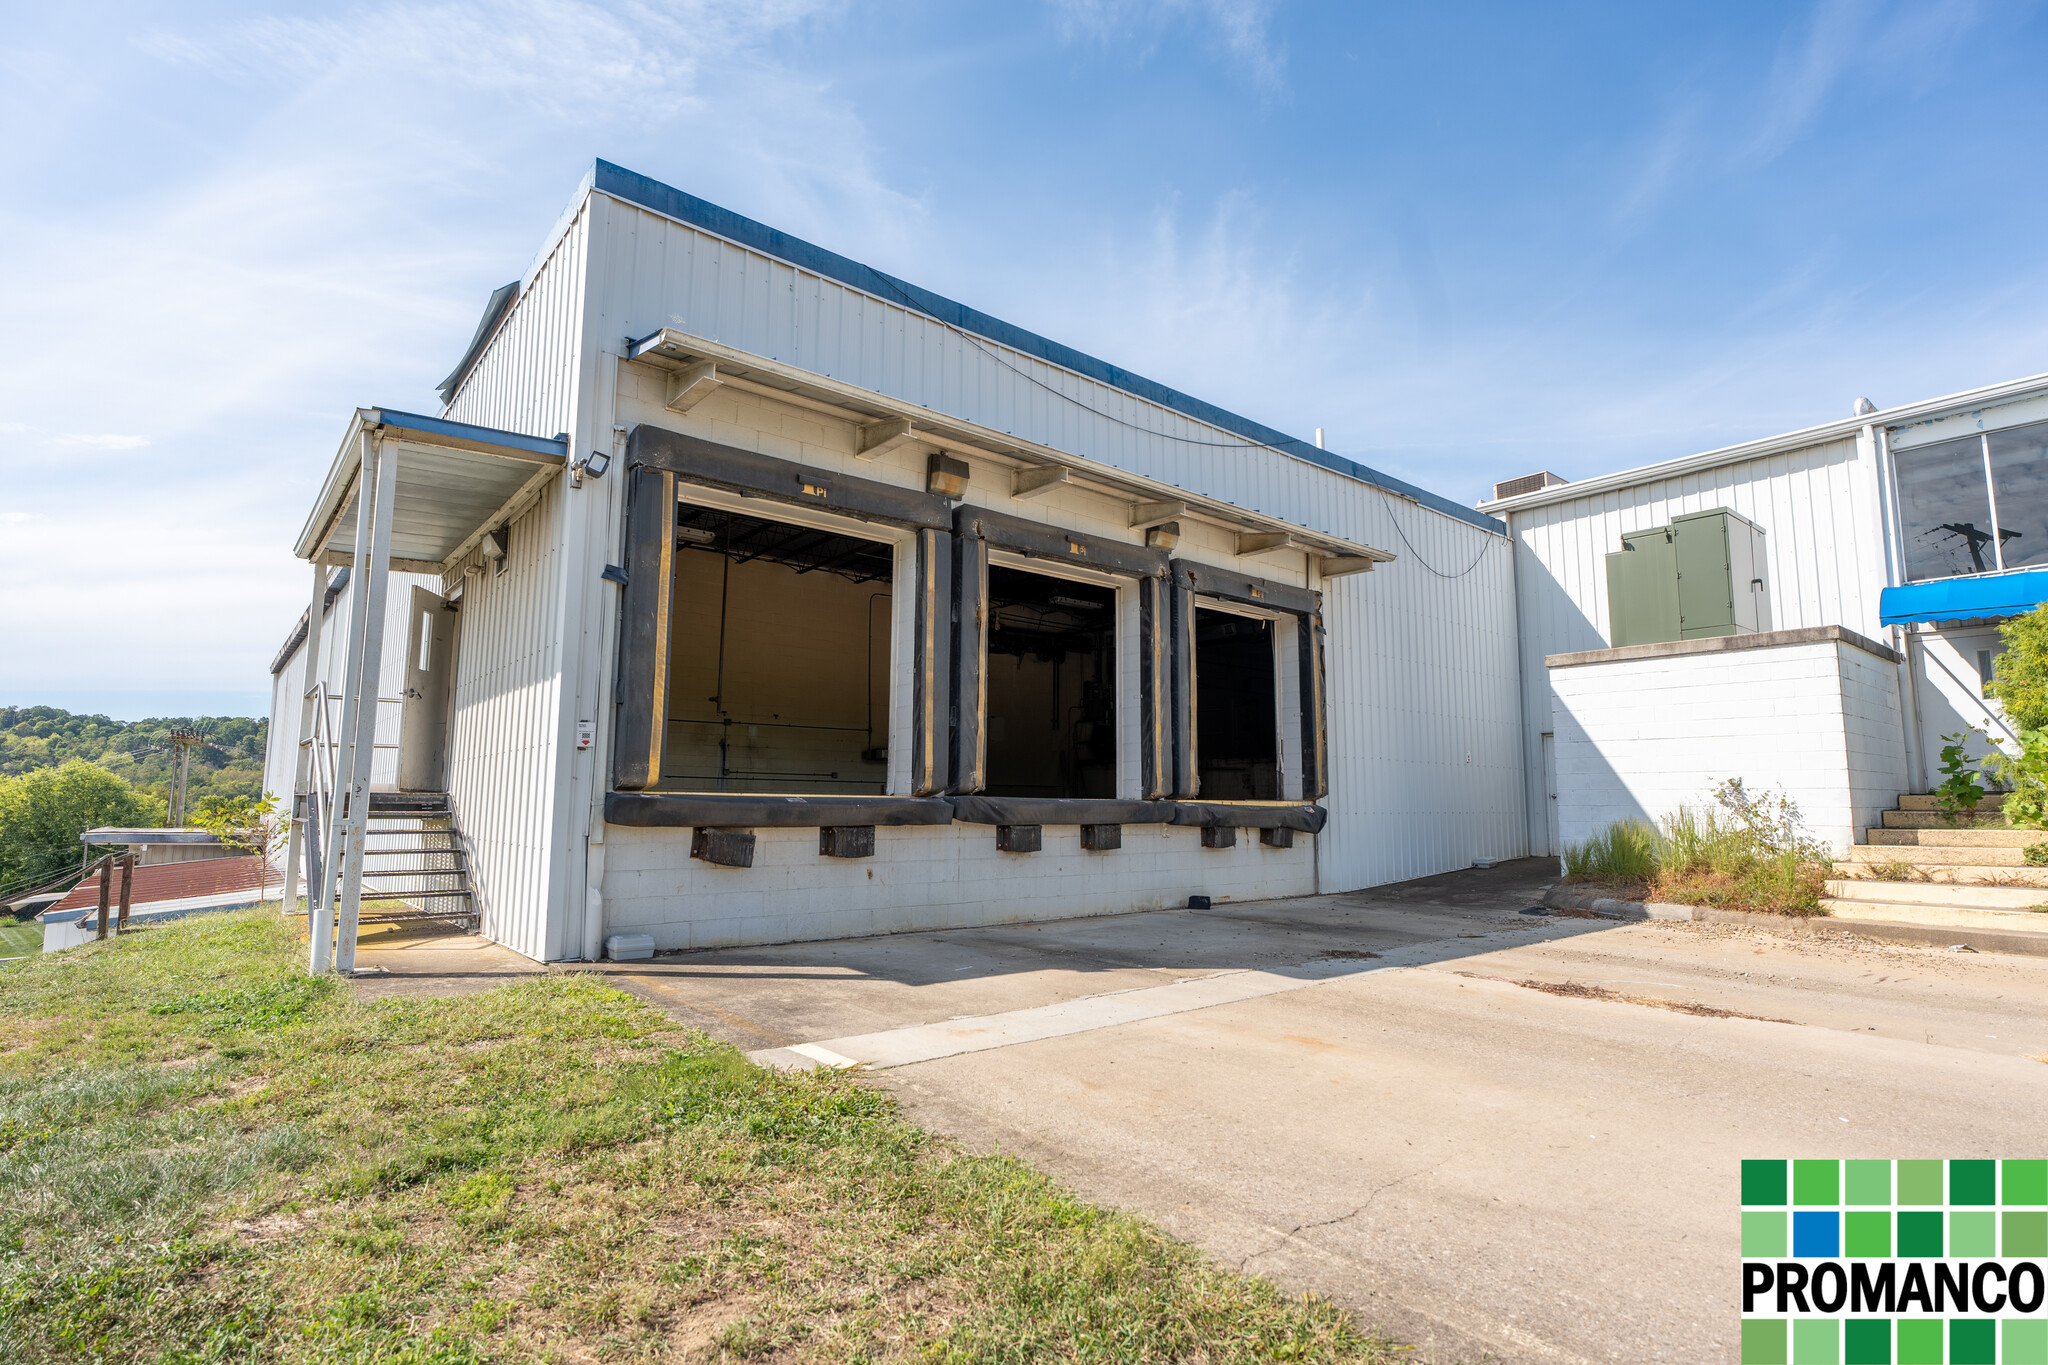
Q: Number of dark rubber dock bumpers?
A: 6